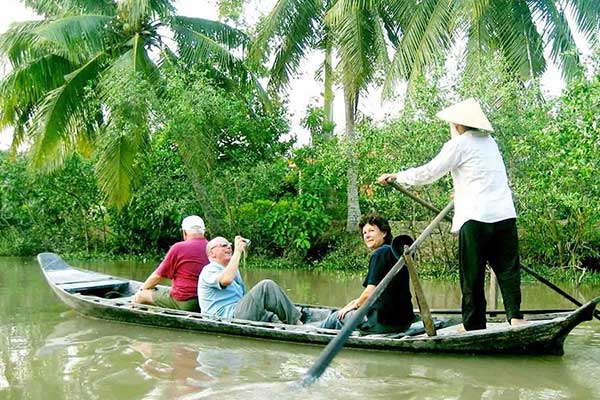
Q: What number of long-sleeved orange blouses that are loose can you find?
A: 0